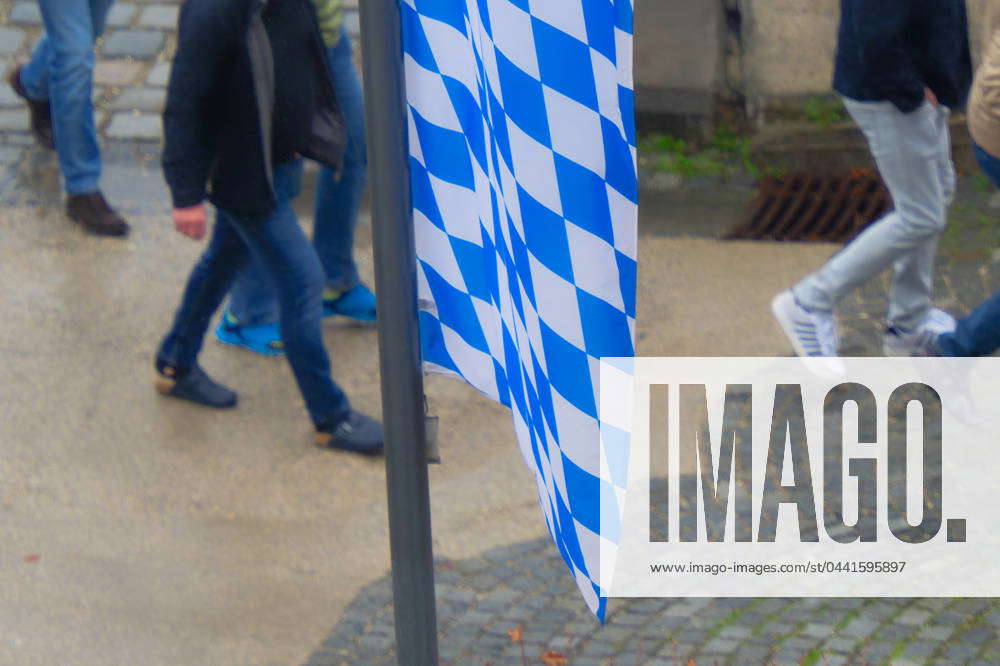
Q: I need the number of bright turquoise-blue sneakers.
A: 2